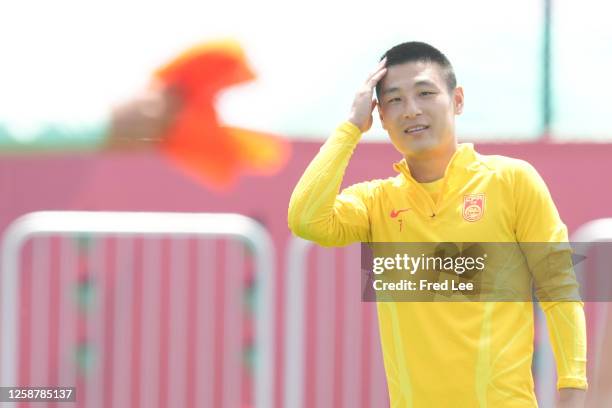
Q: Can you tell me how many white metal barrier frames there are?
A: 3